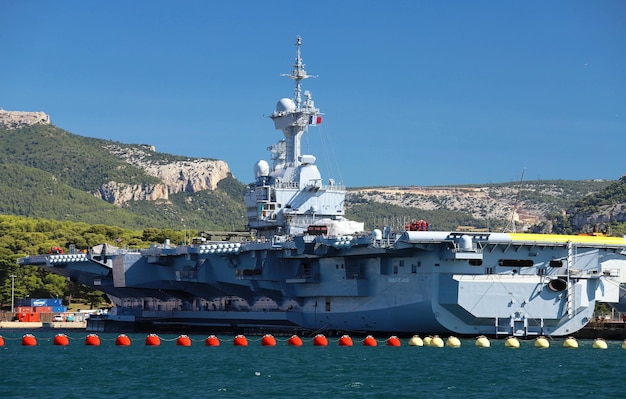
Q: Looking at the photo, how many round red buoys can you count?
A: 15